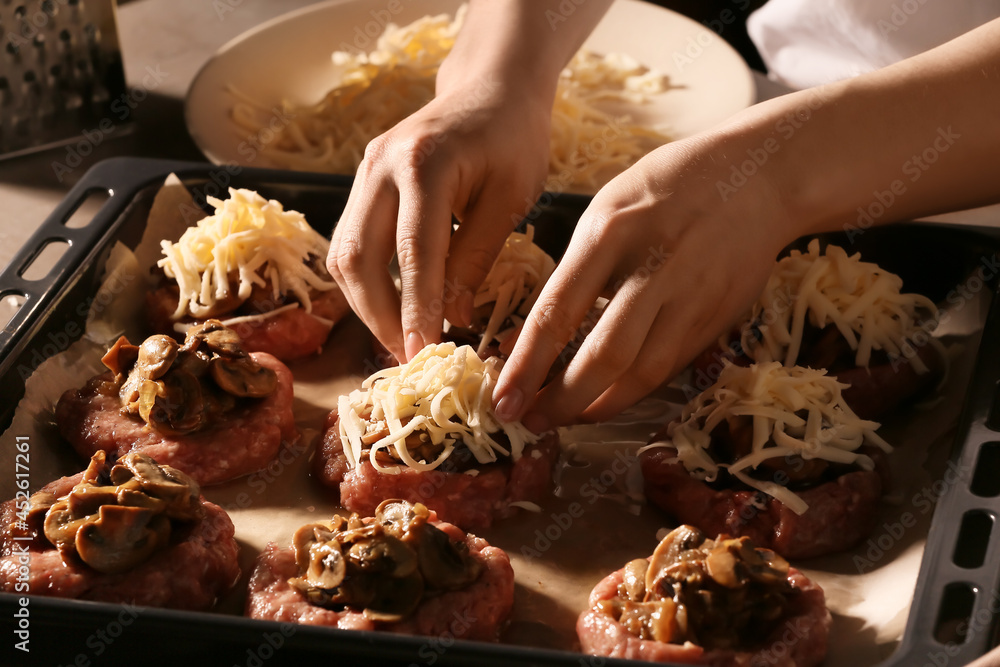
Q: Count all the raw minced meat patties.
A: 9